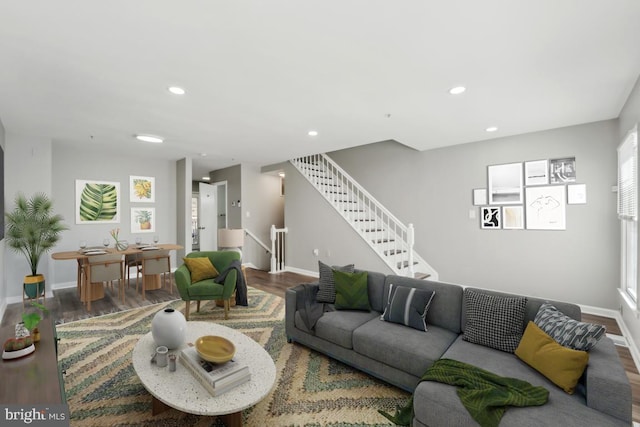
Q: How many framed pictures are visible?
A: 11